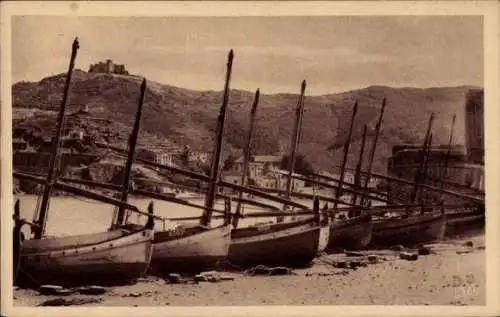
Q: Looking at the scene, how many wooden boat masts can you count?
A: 11